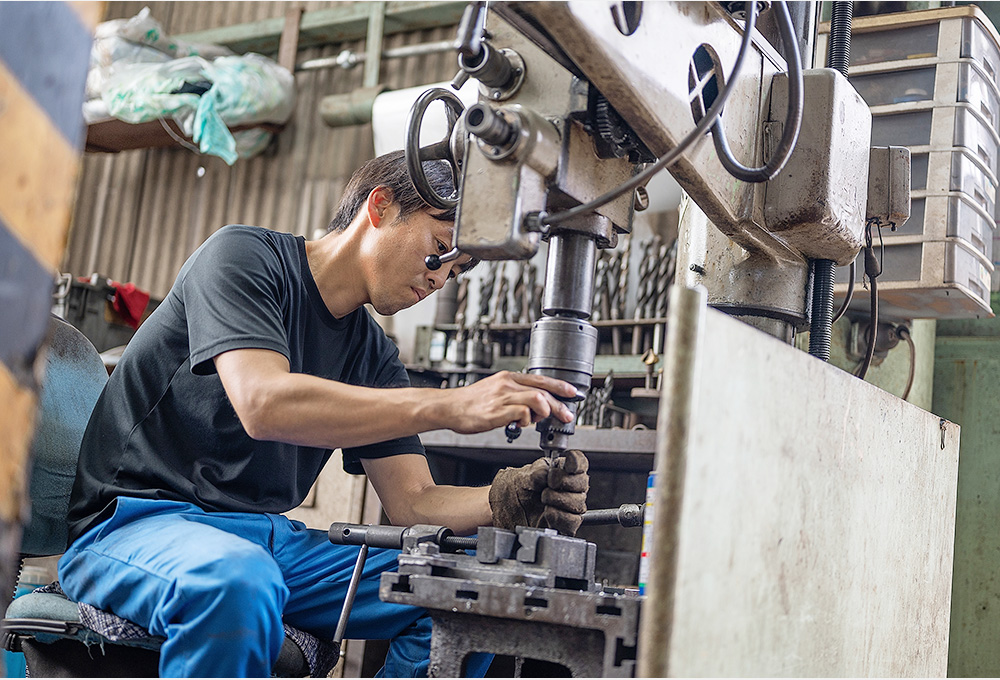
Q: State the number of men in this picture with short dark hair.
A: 1